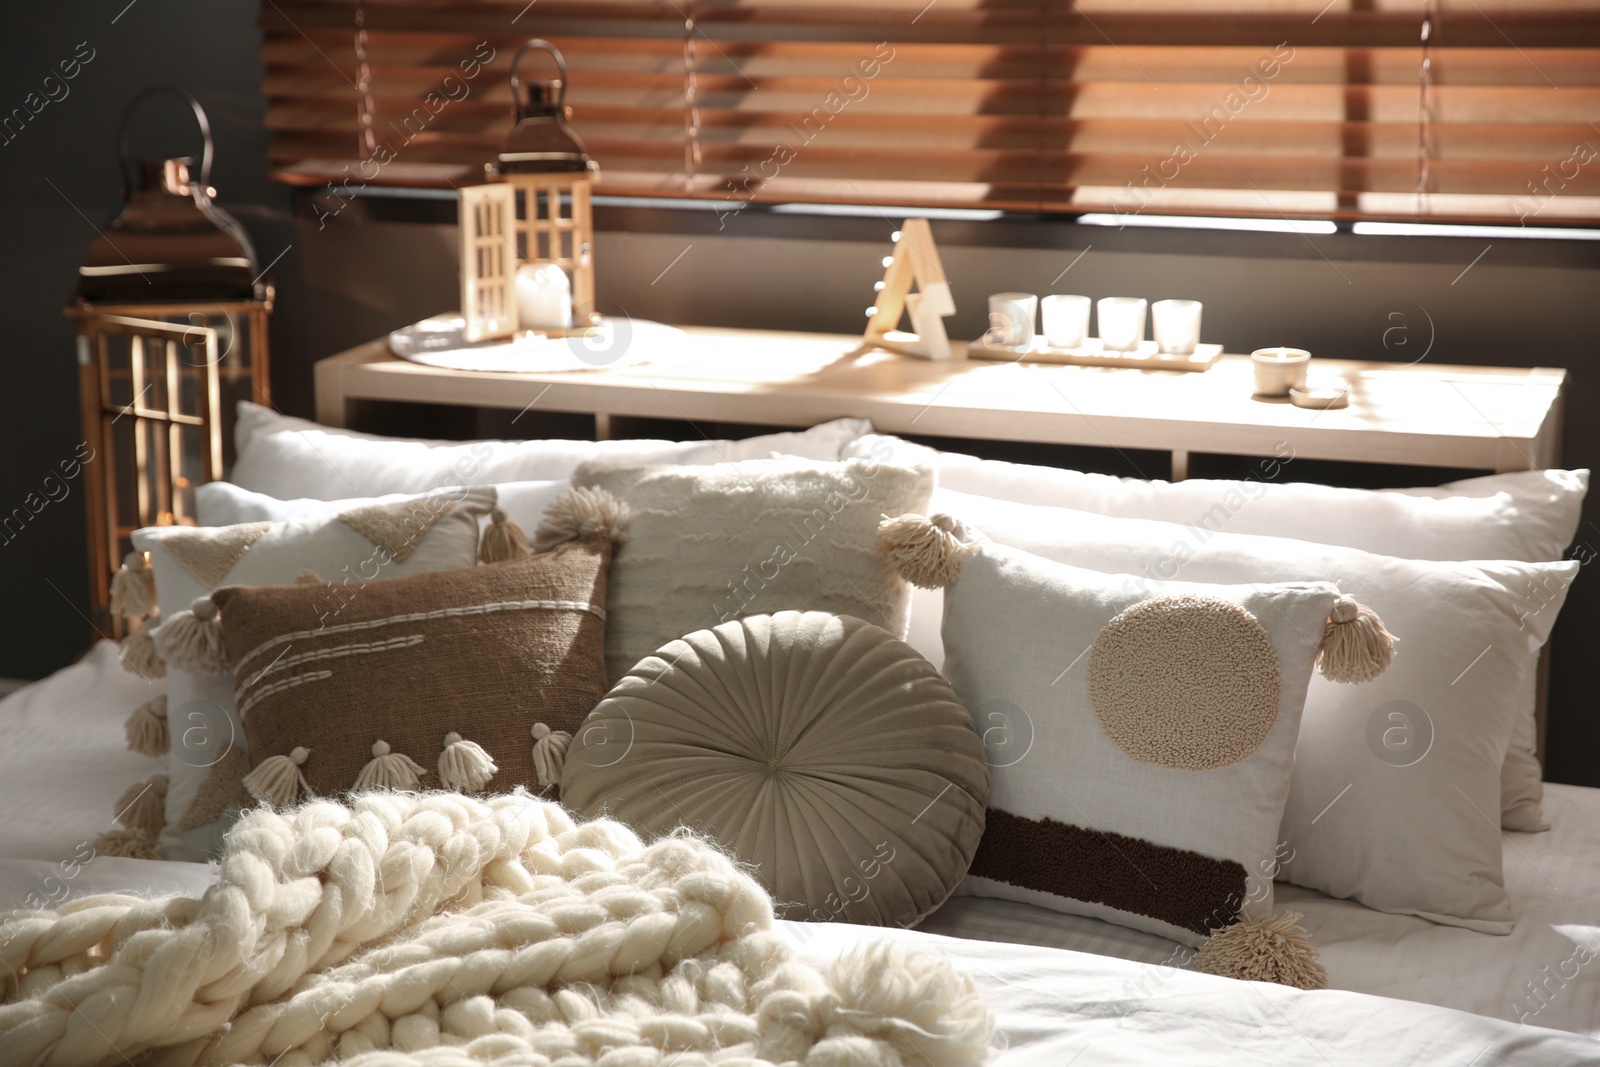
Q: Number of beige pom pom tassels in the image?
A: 15